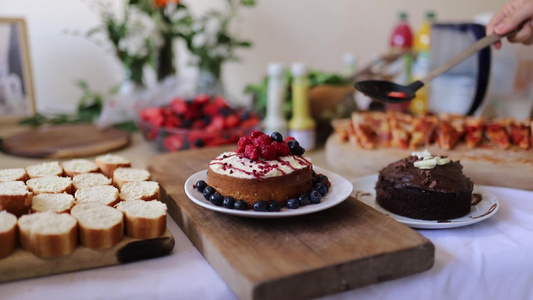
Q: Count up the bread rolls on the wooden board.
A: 15